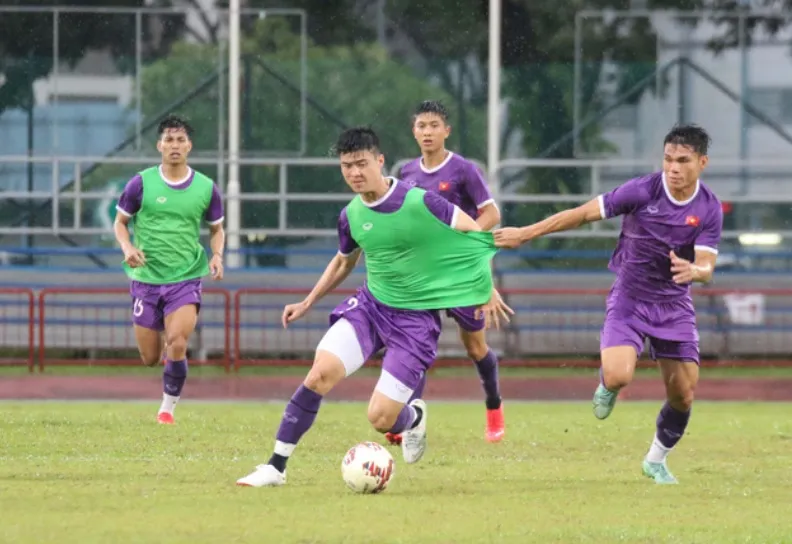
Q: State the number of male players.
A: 4